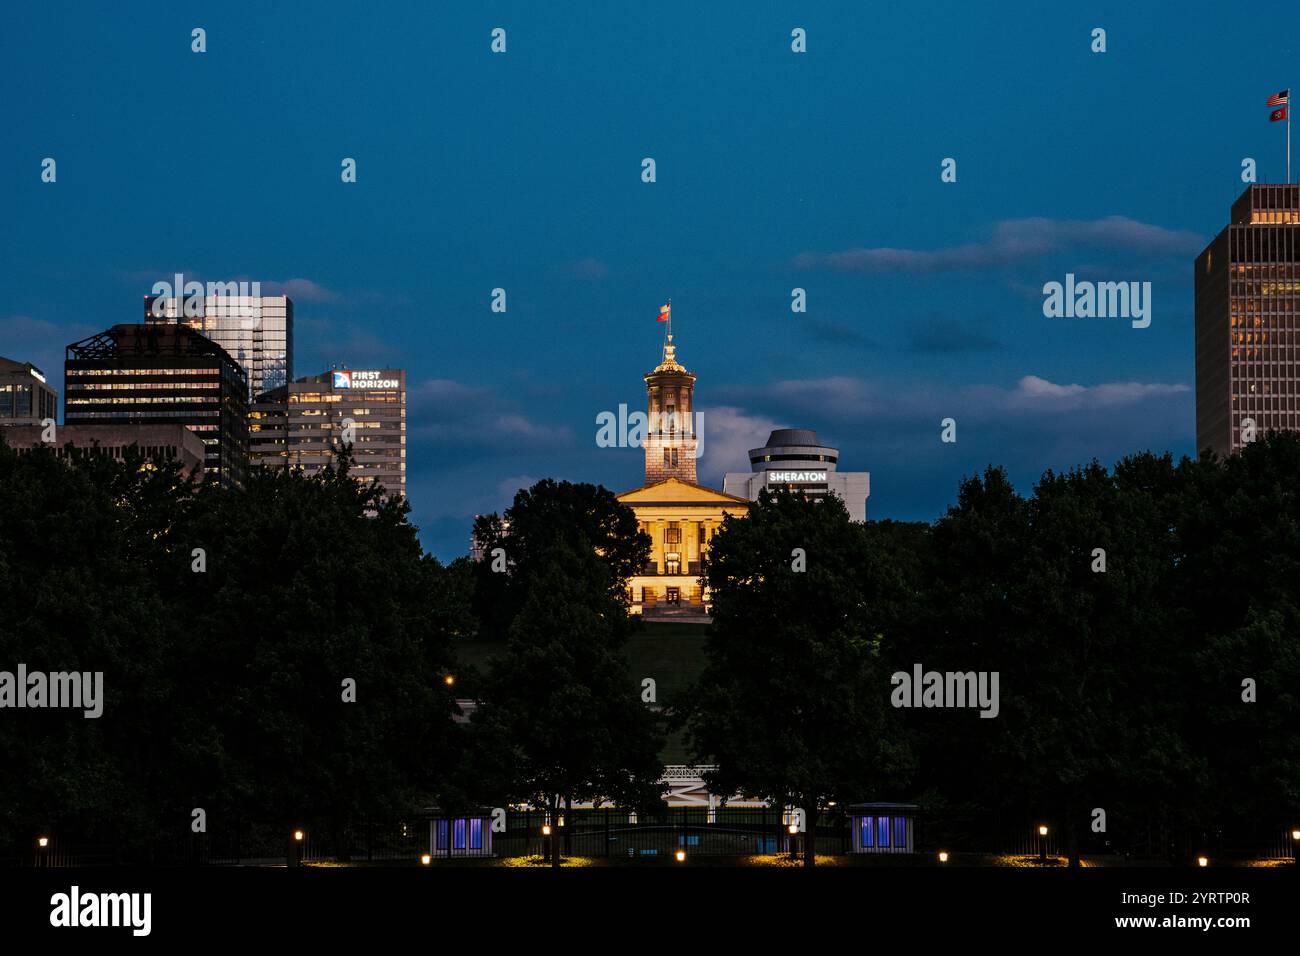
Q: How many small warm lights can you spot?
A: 11